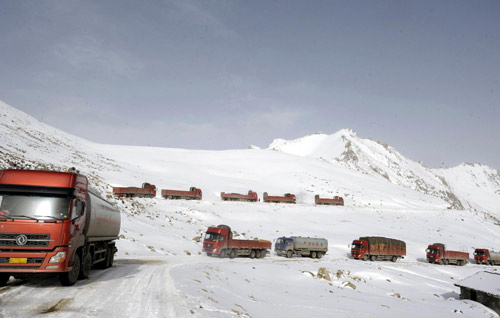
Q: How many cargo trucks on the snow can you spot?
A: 11